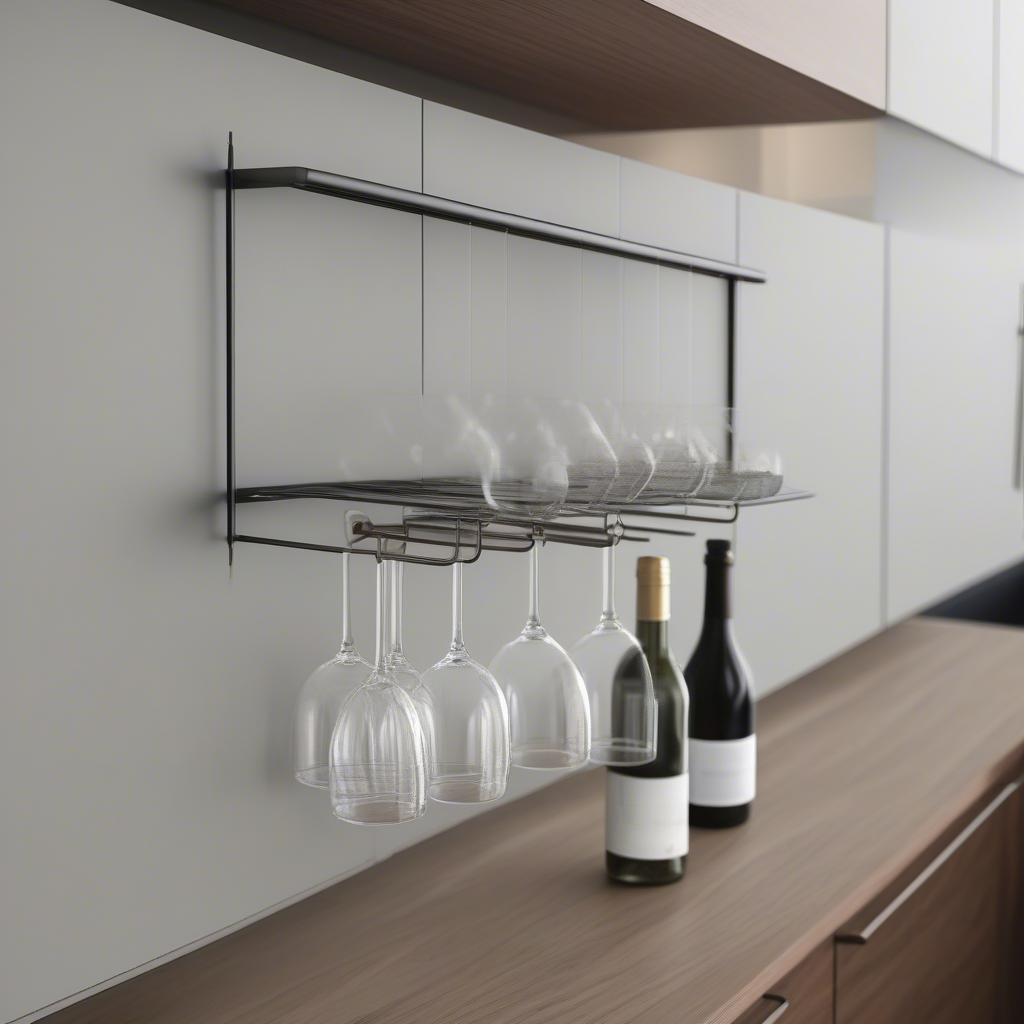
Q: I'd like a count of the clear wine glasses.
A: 6